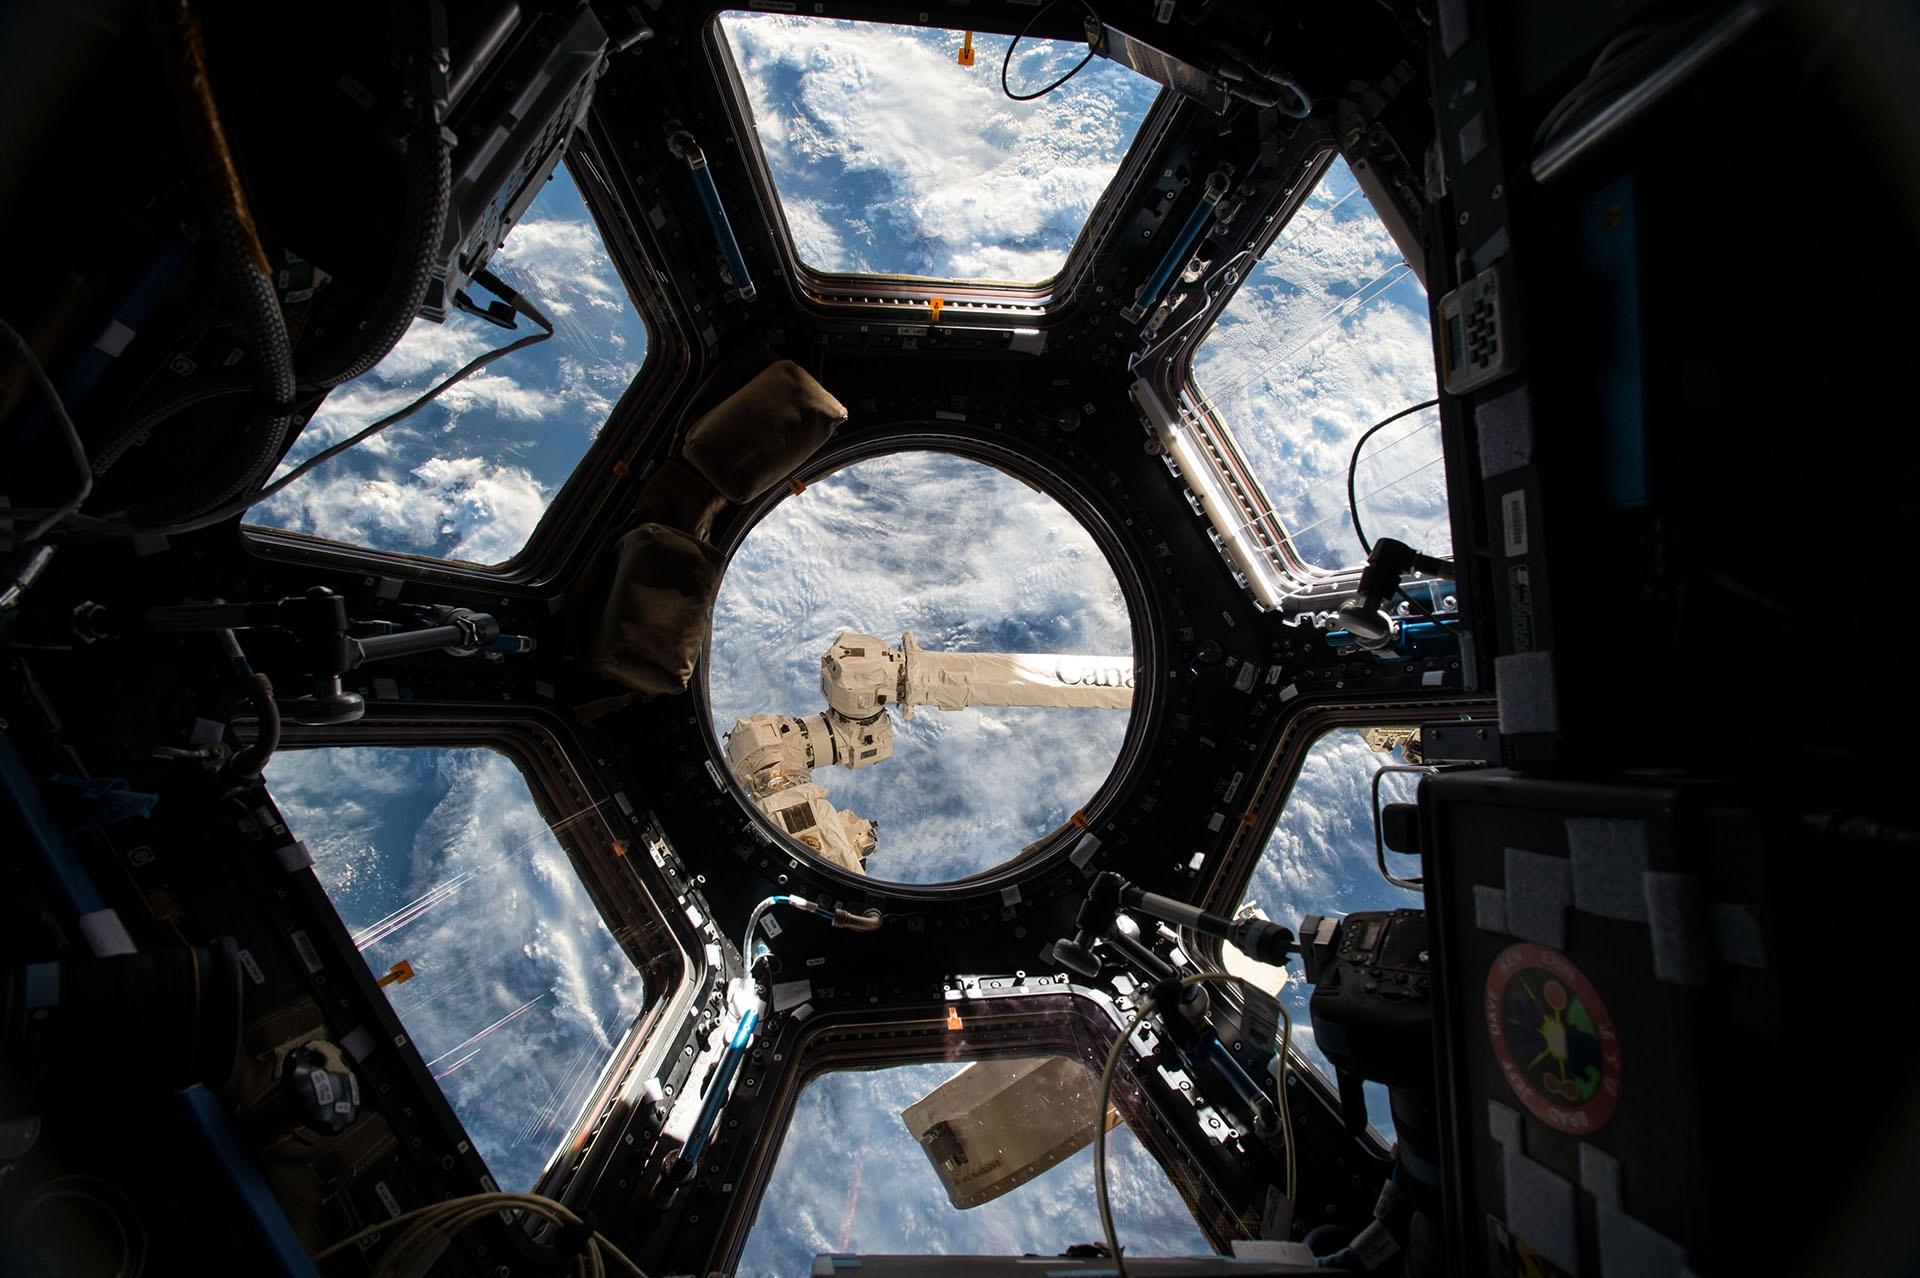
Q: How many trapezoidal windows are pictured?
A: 6